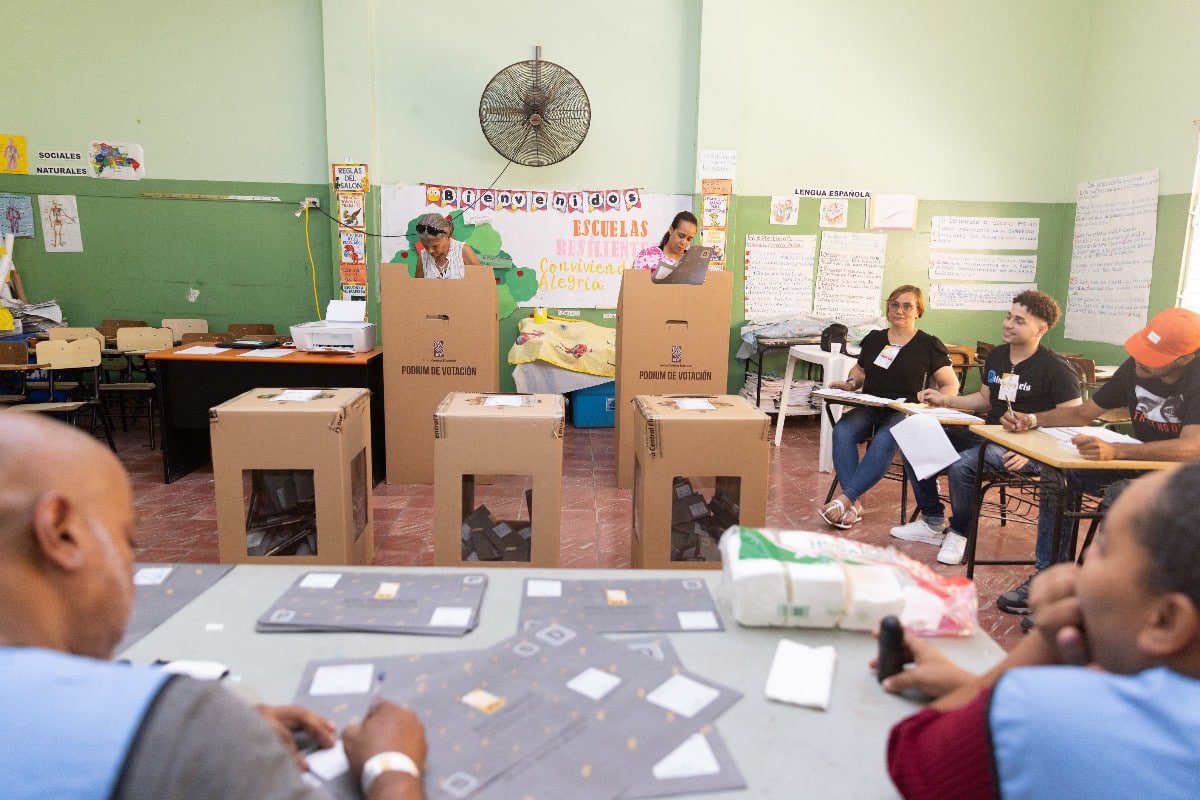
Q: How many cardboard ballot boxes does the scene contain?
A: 3